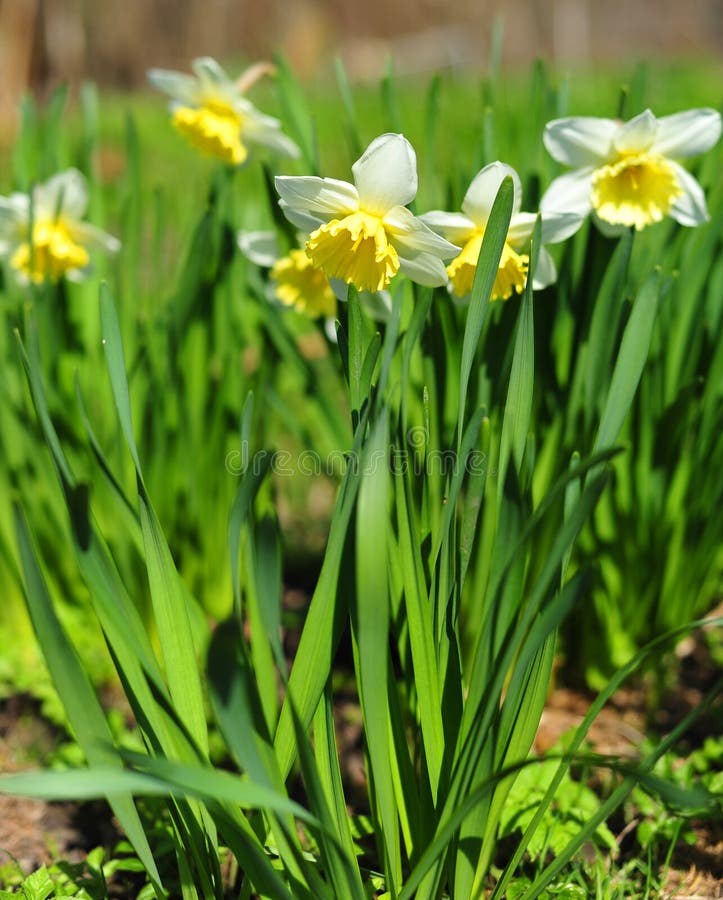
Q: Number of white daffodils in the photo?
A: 6